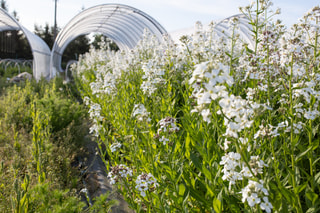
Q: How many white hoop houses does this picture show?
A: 3